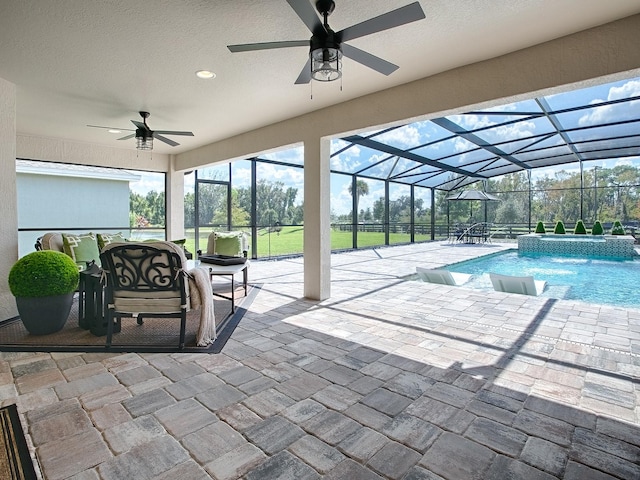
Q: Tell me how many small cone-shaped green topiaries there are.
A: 5